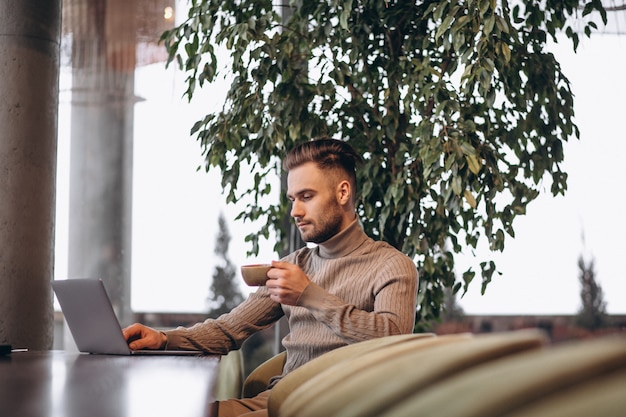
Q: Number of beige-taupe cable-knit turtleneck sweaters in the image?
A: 1